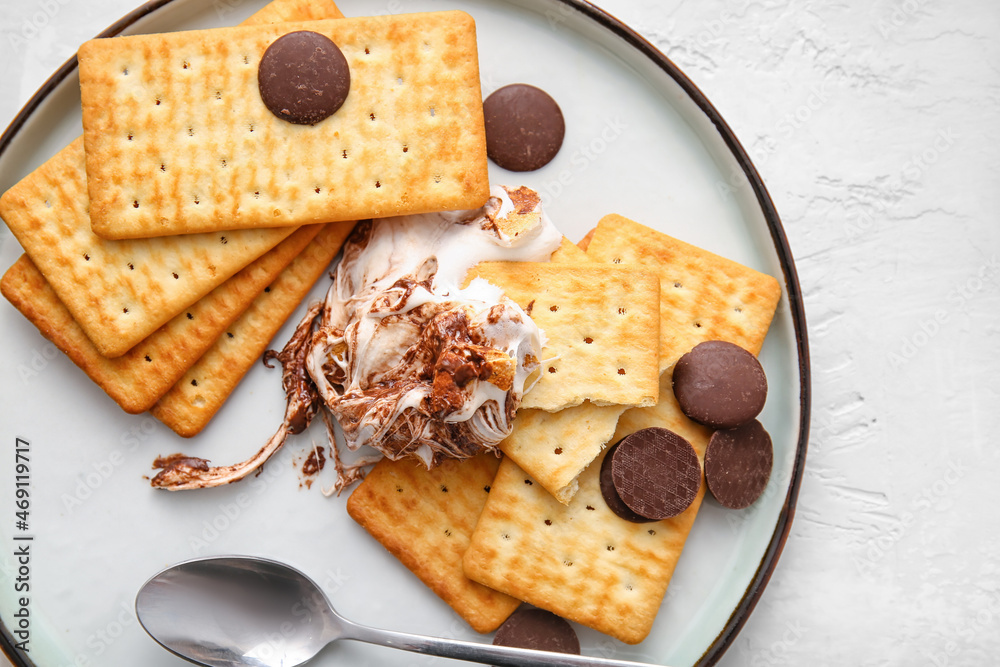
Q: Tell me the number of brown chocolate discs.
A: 7